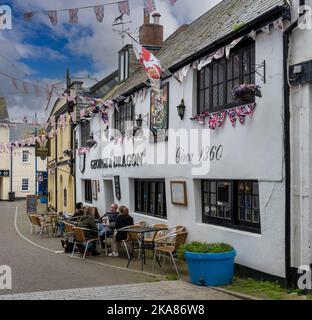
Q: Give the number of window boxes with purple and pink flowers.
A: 1